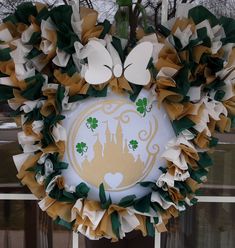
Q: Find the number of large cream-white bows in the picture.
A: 1